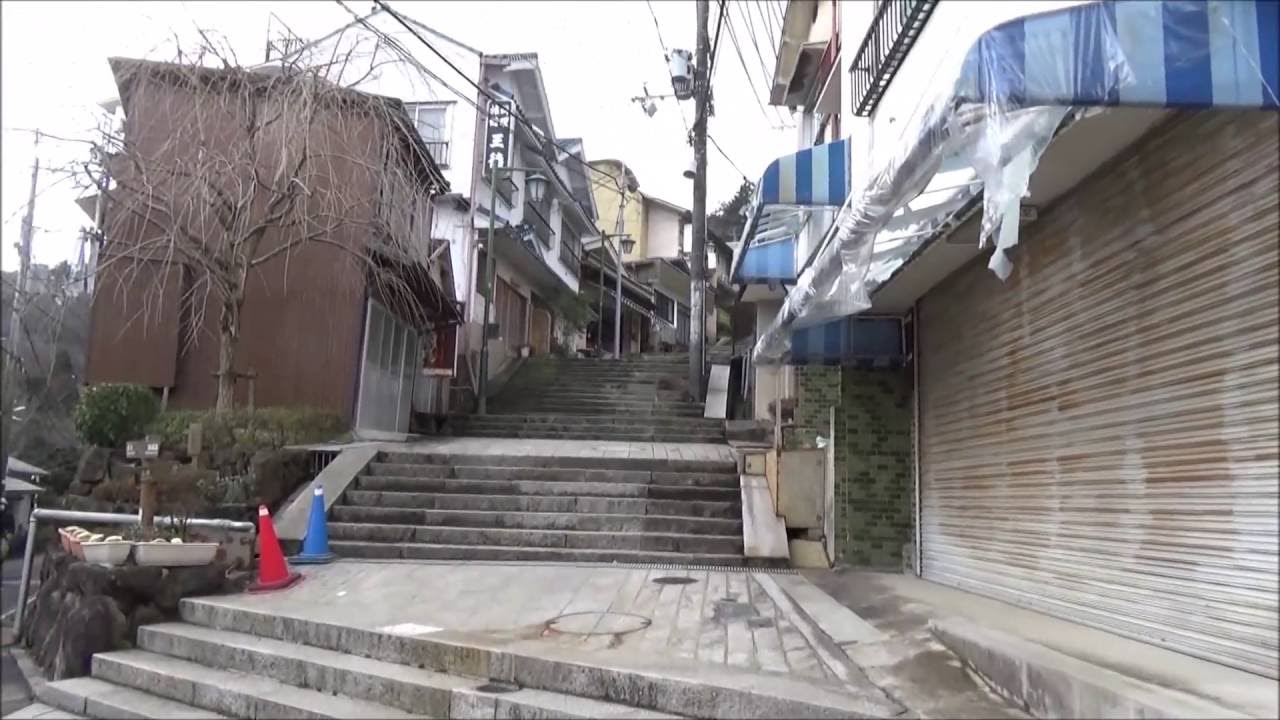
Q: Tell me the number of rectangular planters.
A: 4